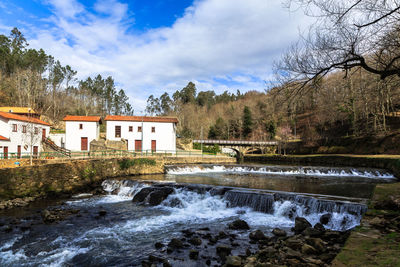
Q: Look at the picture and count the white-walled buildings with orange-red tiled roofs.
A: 3